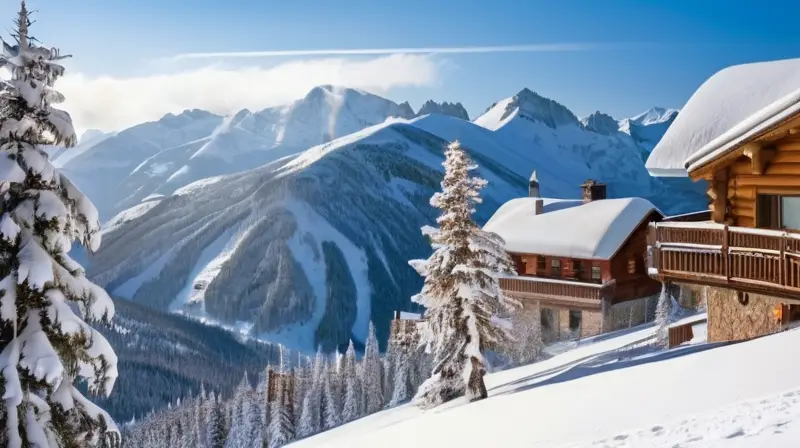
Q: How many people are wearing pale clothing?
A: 0